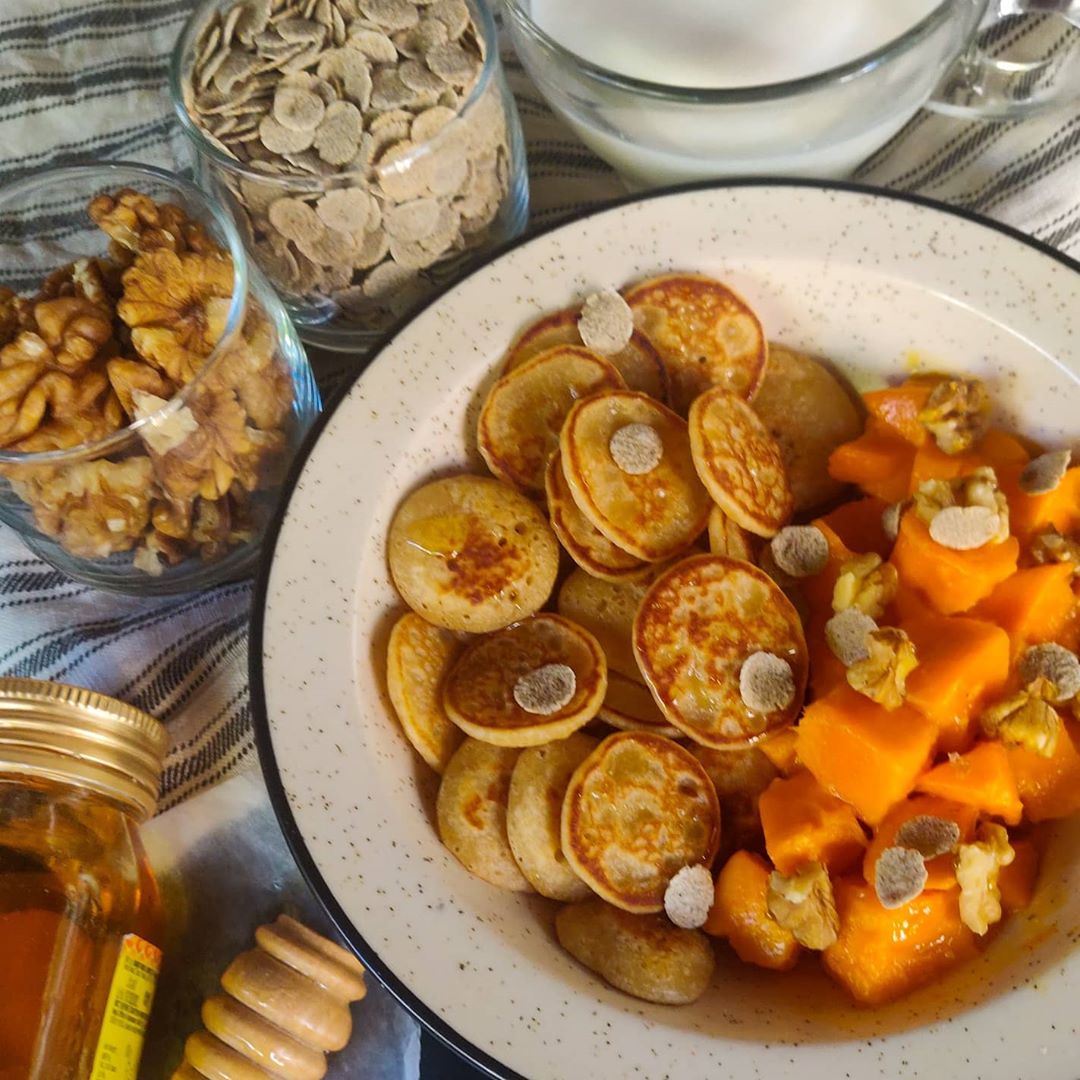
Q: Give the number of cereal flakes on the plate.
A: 13